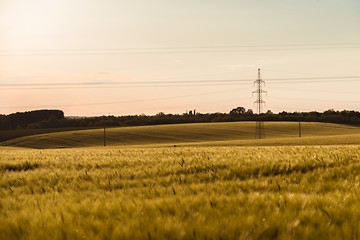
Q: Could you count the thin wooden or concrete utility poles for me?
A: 2